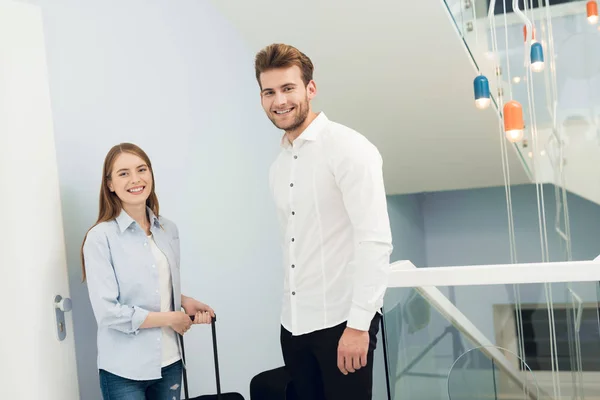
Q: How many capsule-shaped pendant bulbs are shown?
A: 5